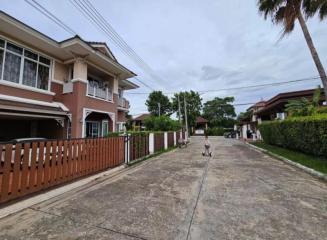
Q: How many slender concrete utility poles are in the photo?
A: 2